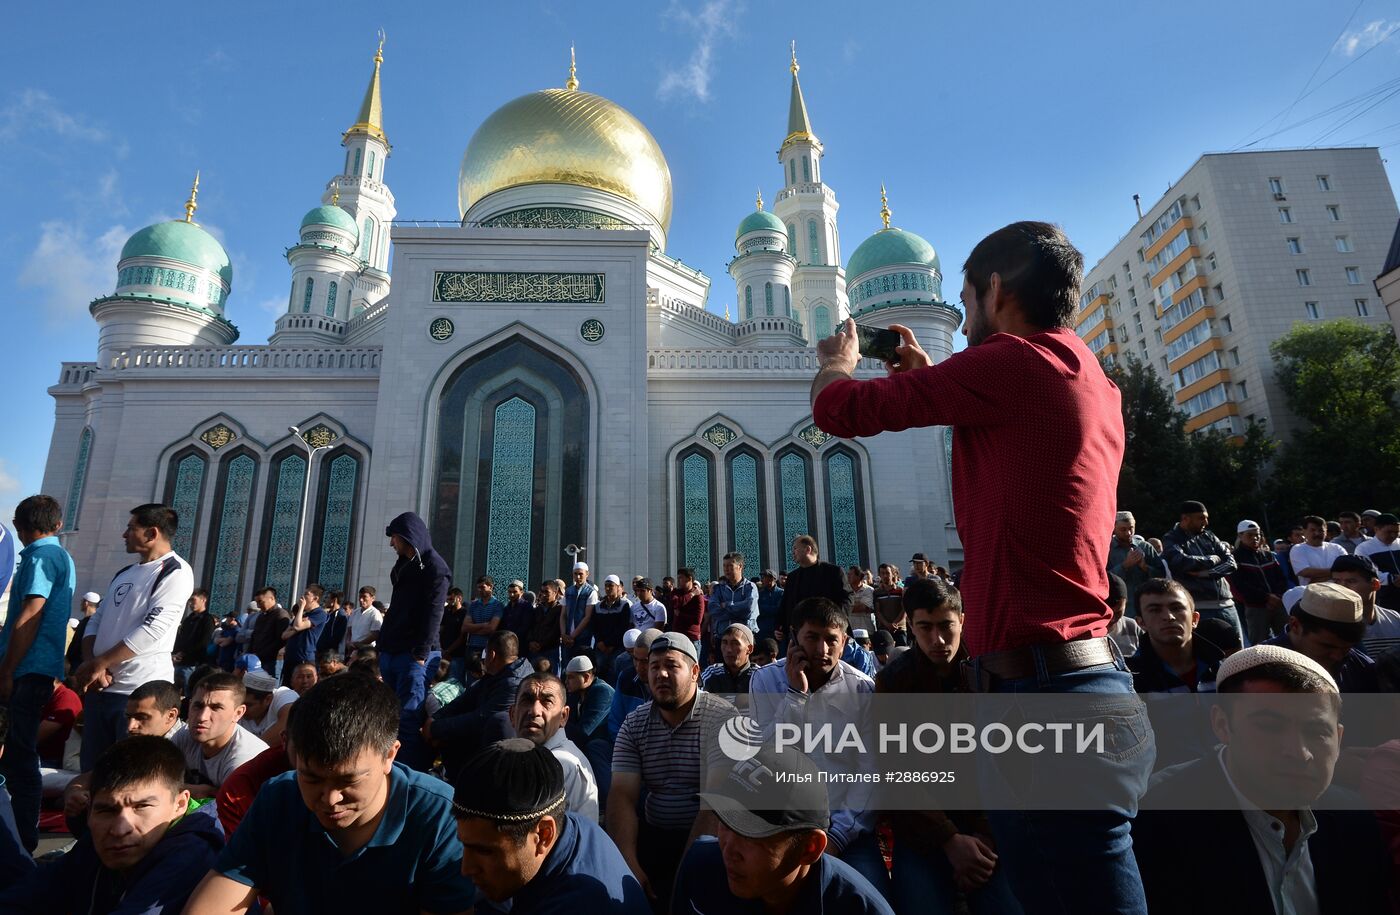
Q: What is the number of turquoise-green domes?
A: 4